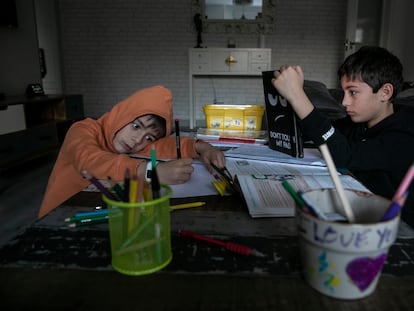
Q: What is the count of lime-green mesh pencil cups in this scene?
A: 1